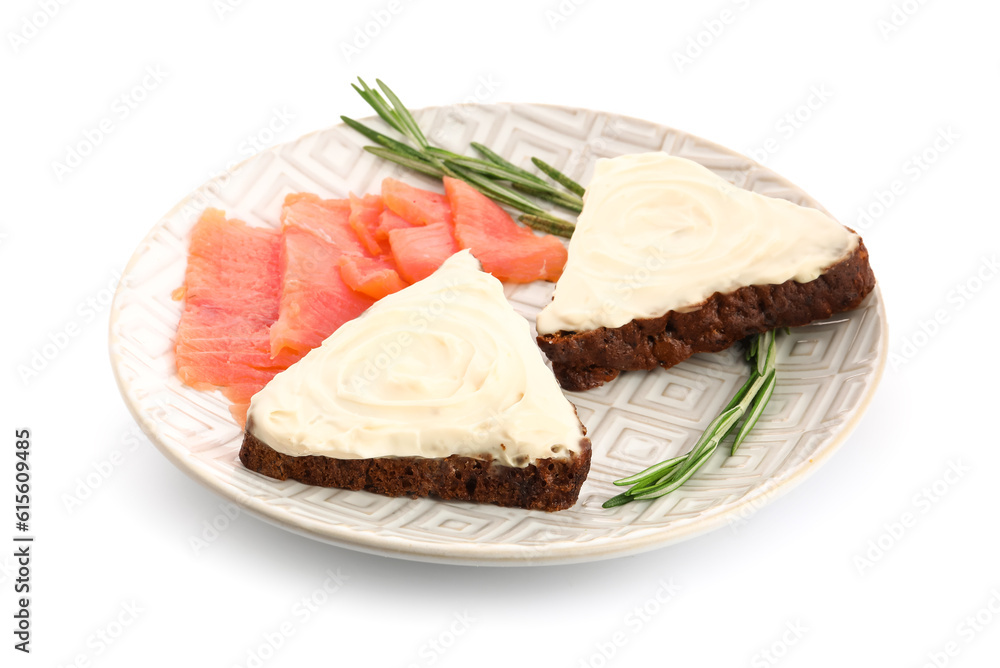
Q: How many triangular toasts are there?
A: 2